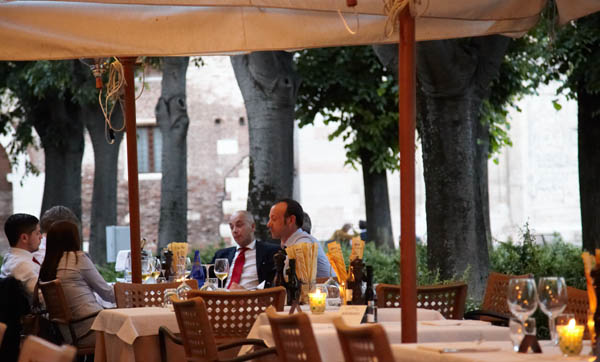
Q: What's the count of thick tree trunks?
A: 7